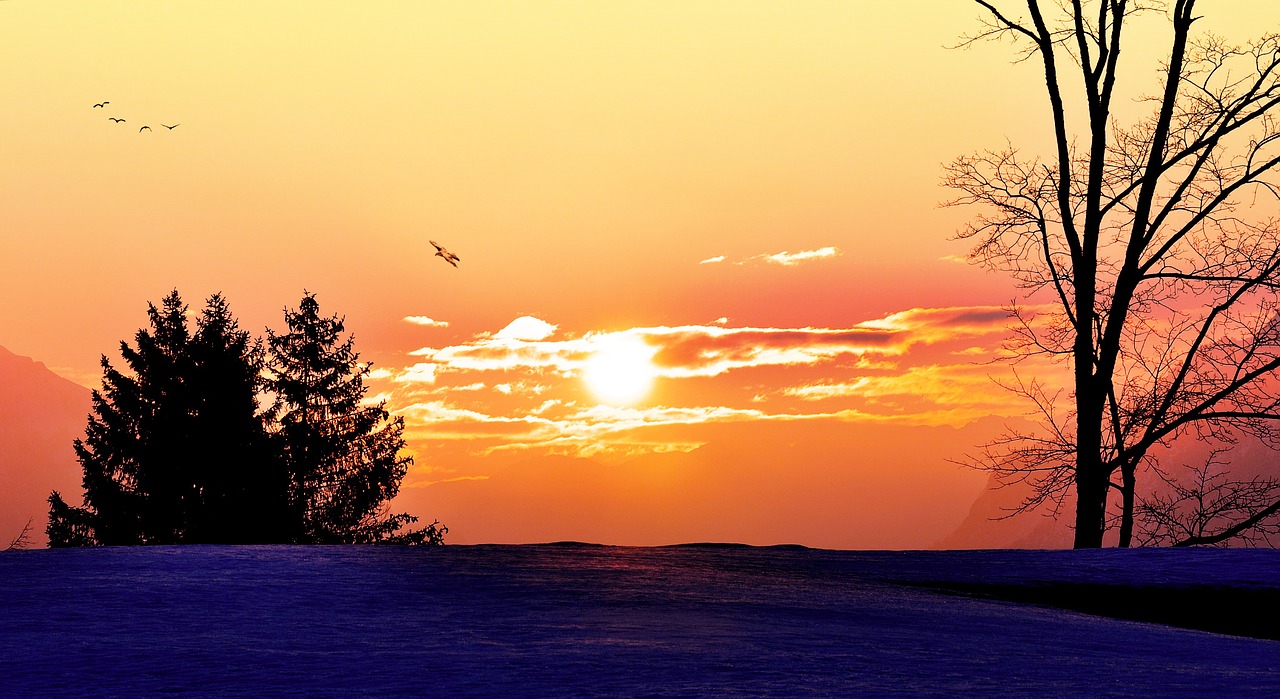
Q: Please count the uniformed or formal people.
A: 0